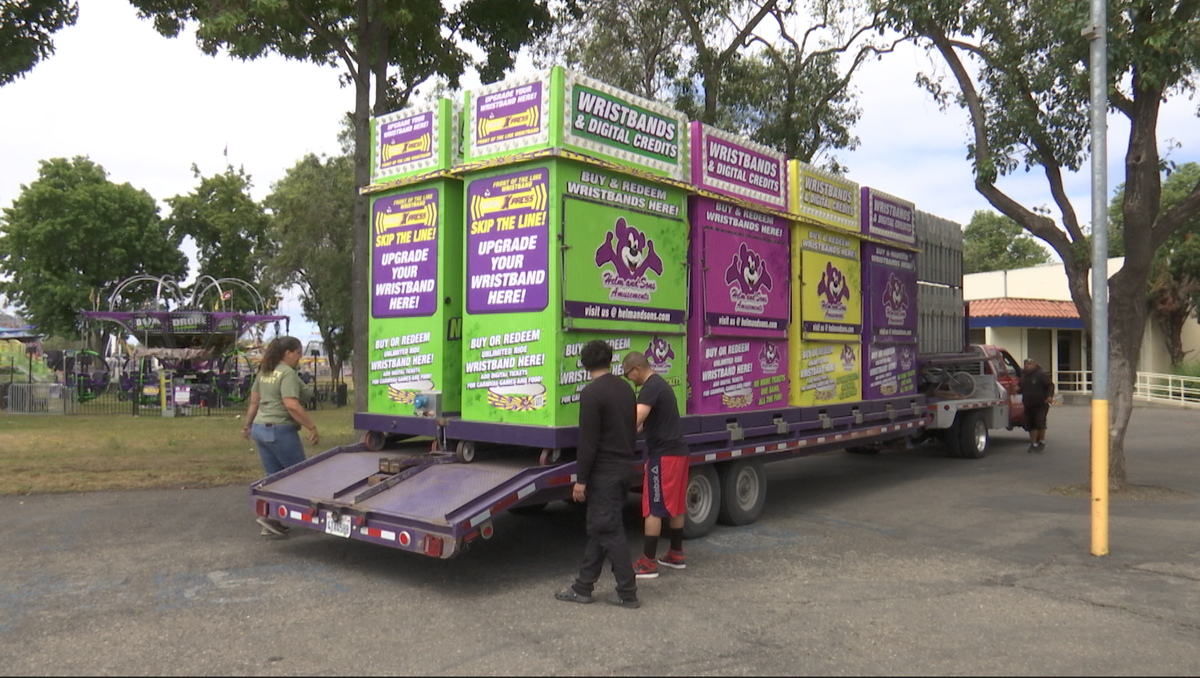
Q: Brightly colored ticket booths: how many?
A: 5